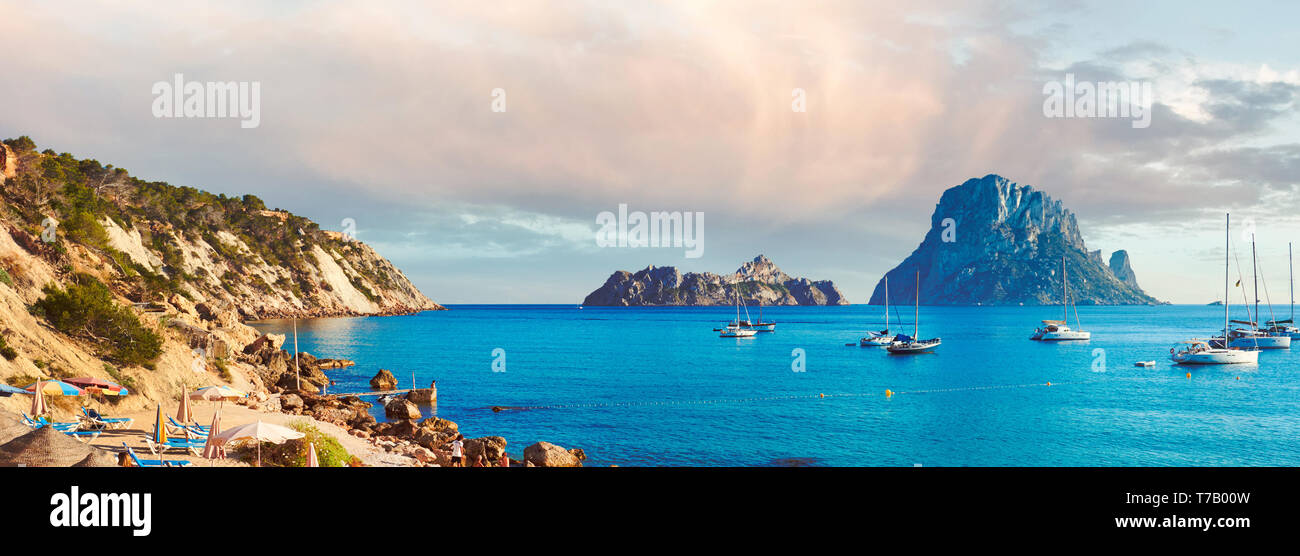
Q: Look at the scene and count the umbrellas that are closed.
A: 5